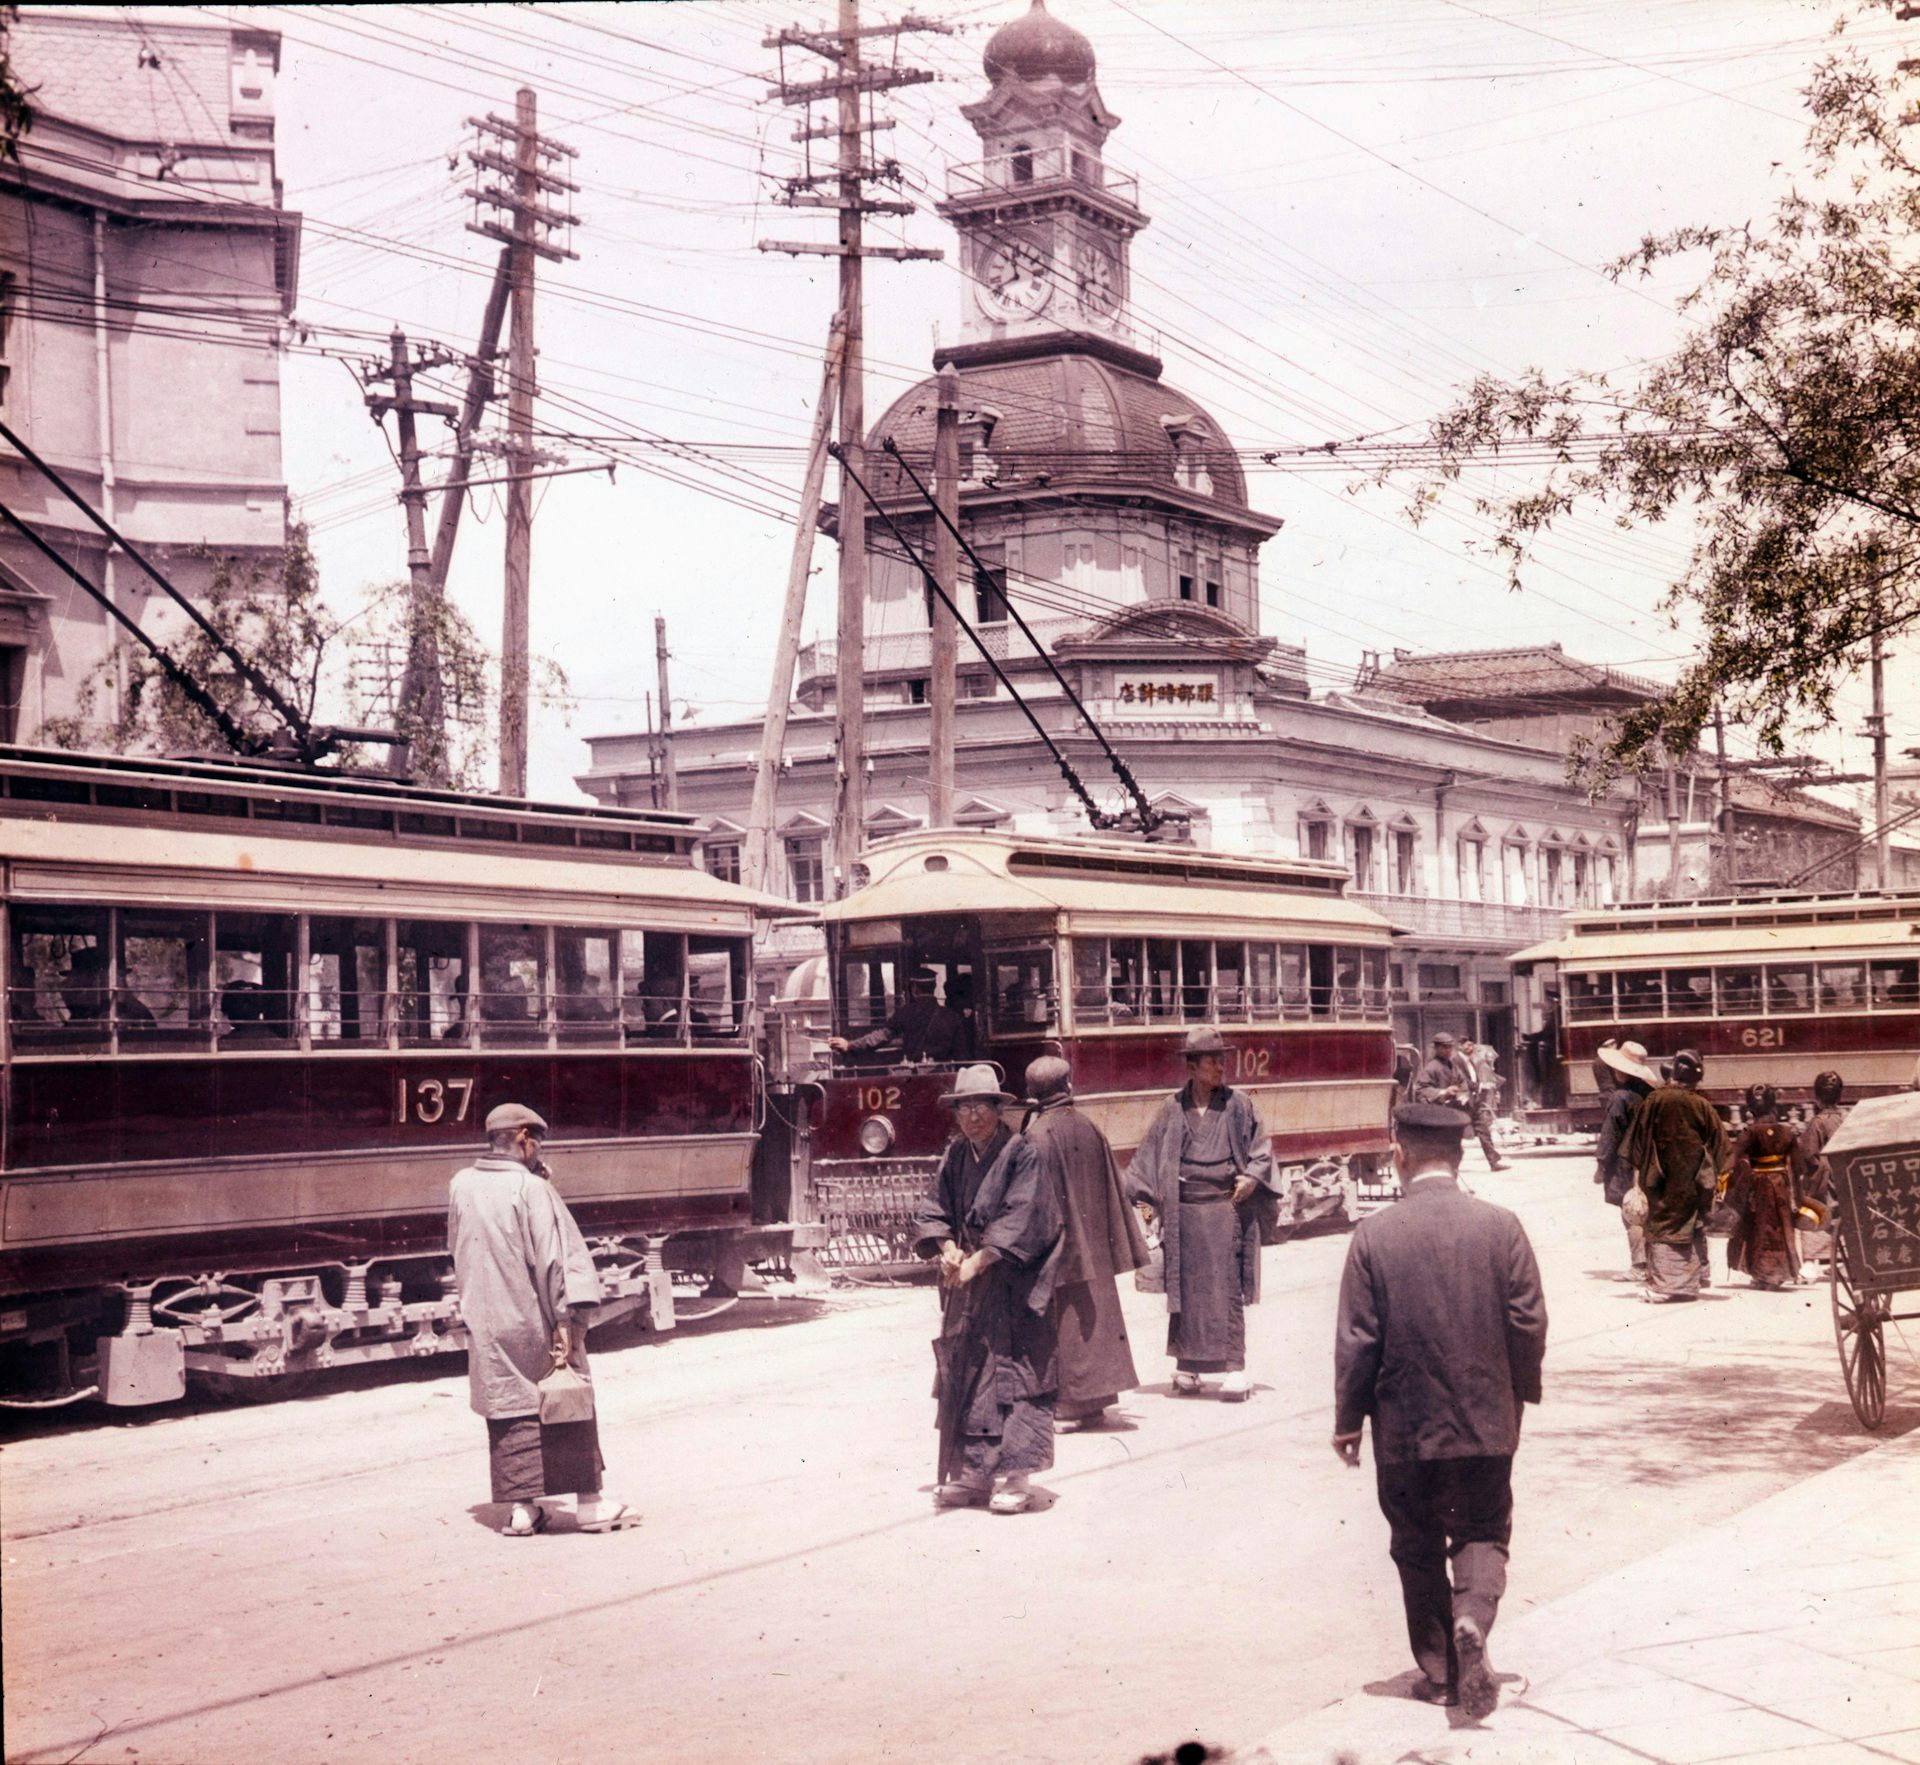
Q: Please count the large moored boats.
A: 0